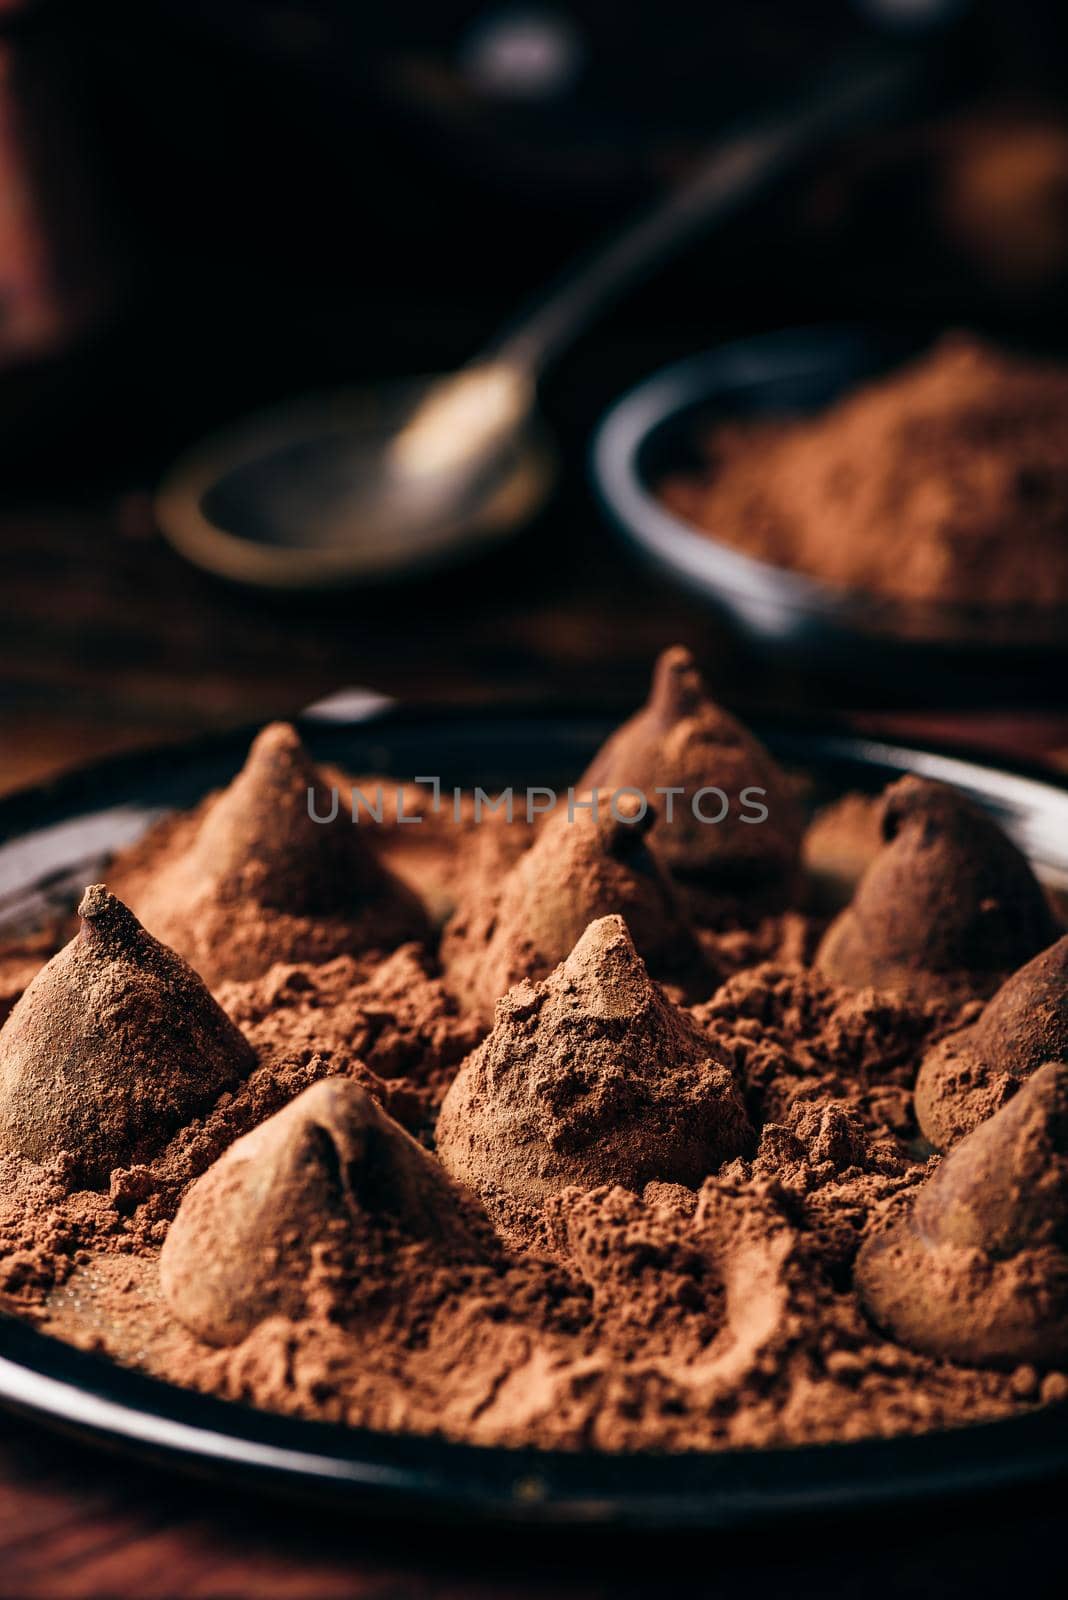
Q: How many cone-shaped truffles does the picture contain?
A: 9